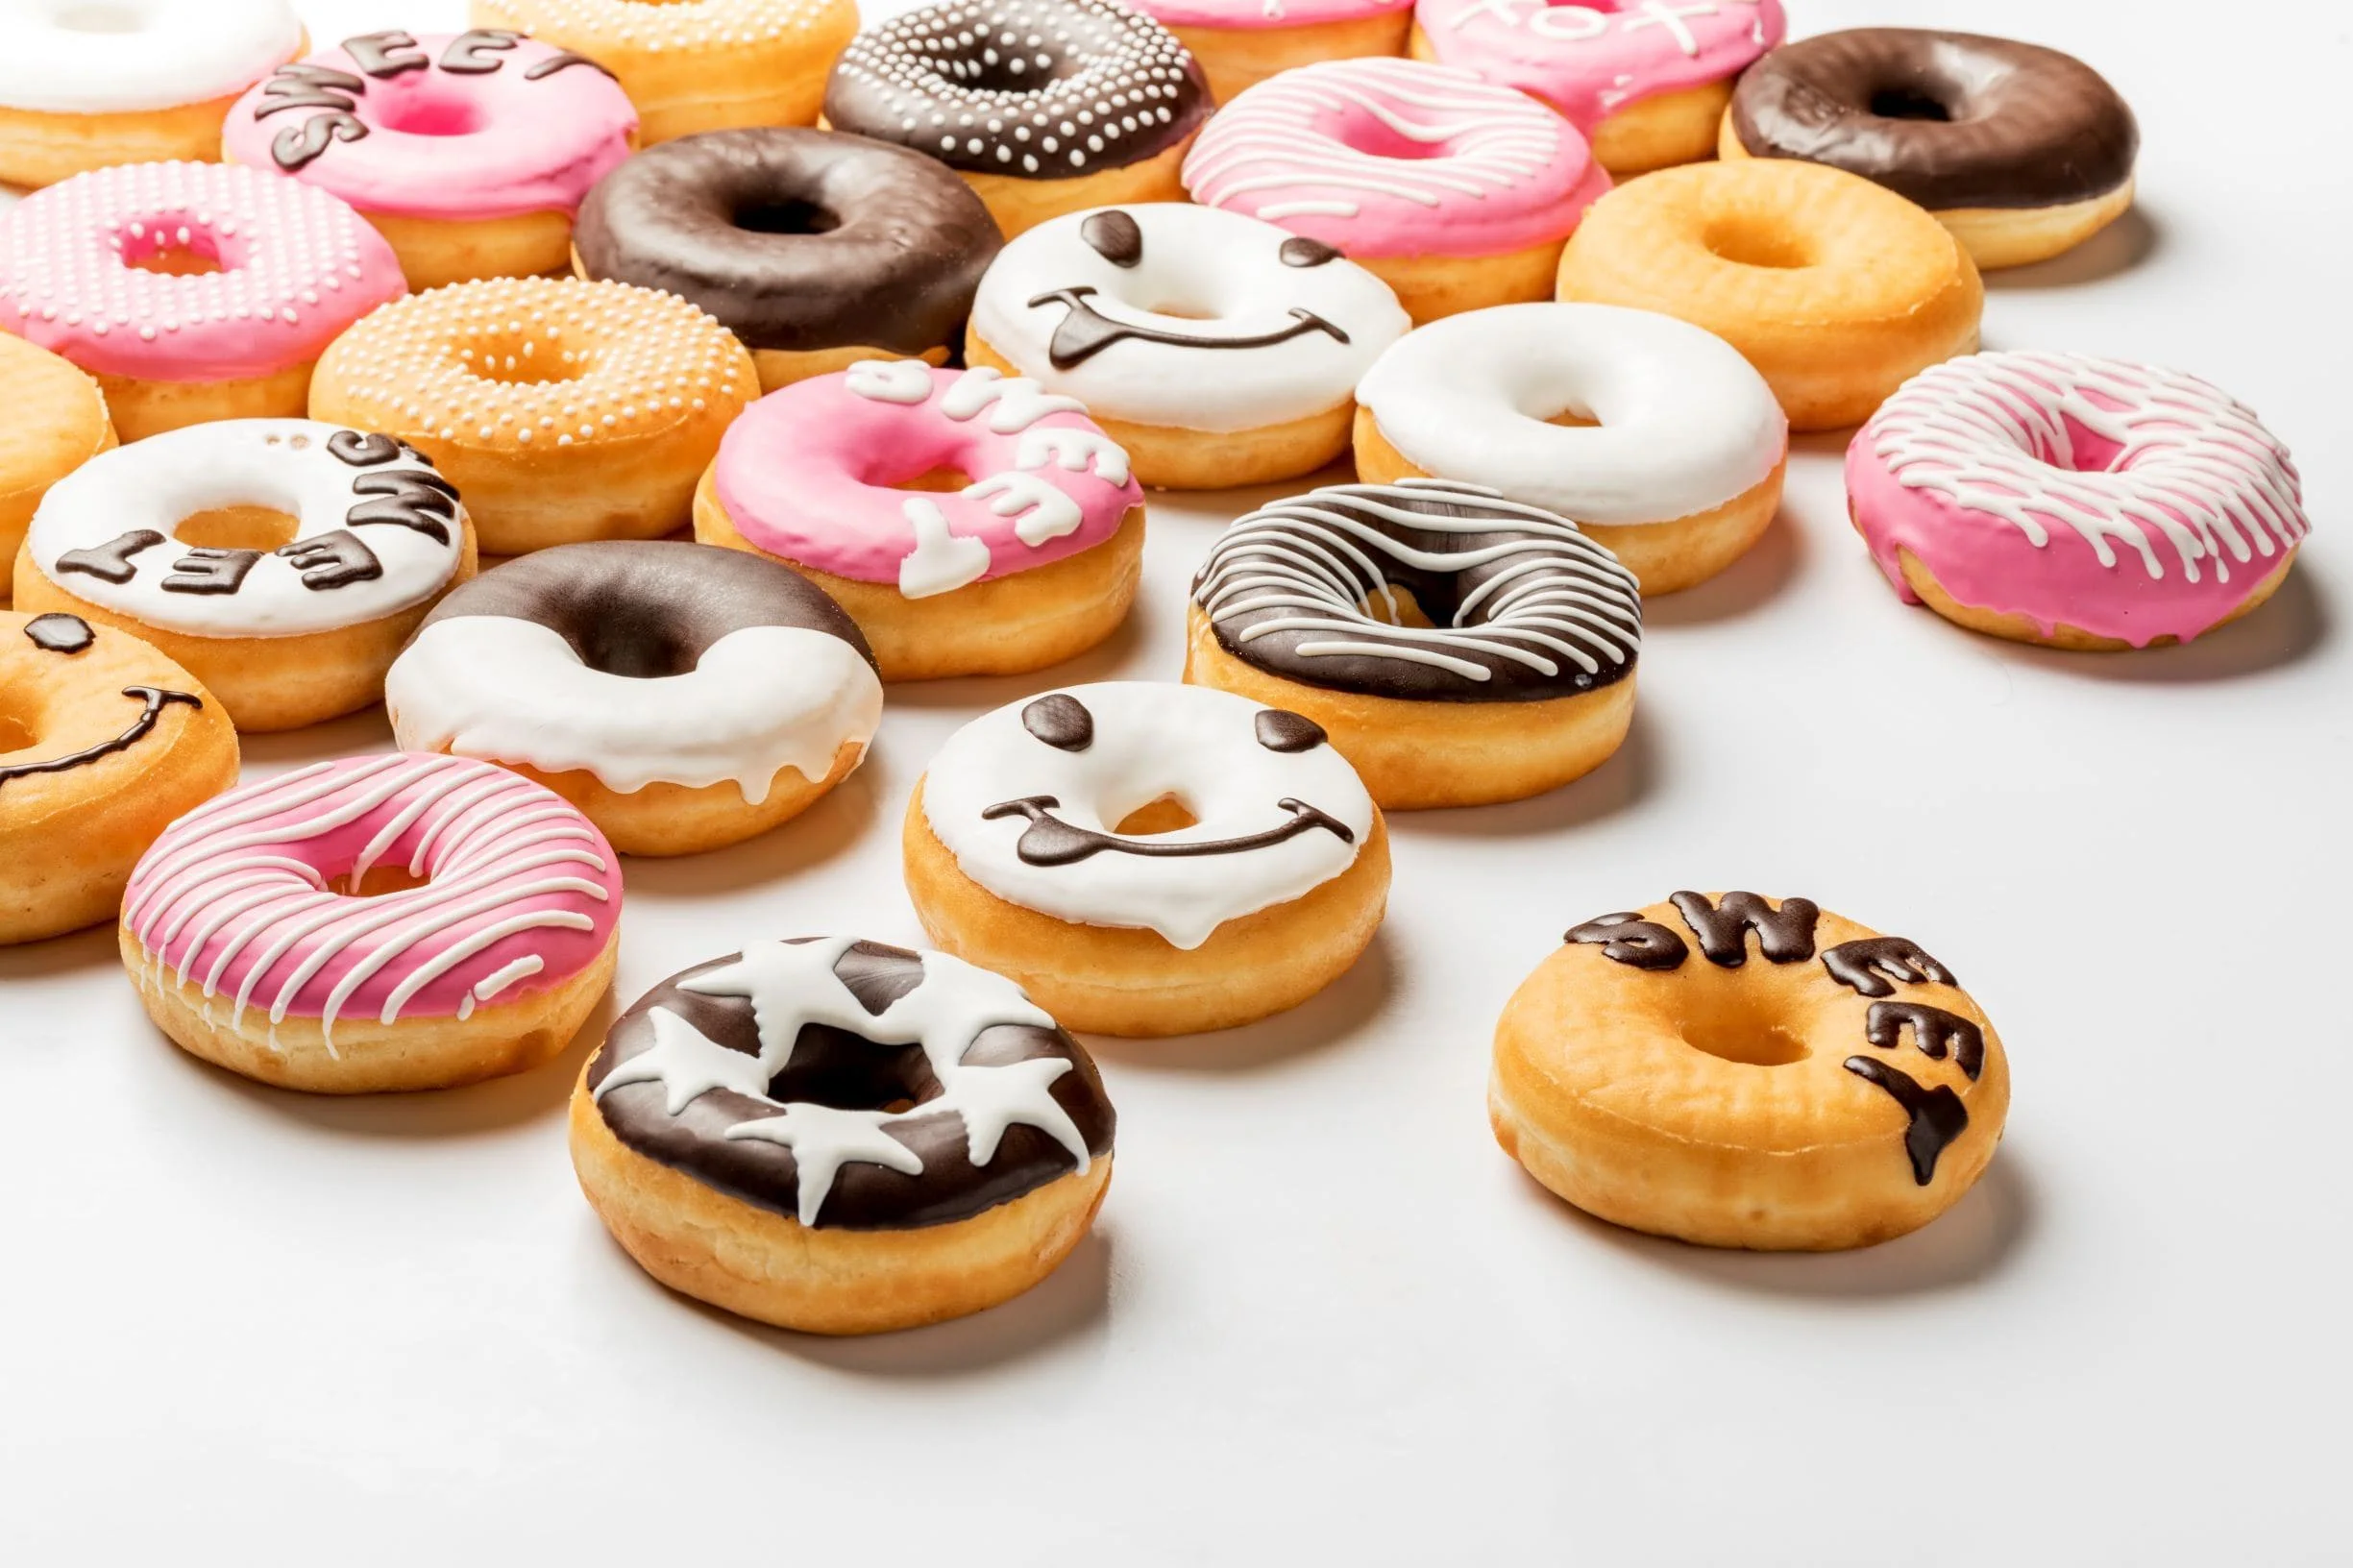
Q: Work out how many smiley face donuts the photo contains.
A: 3